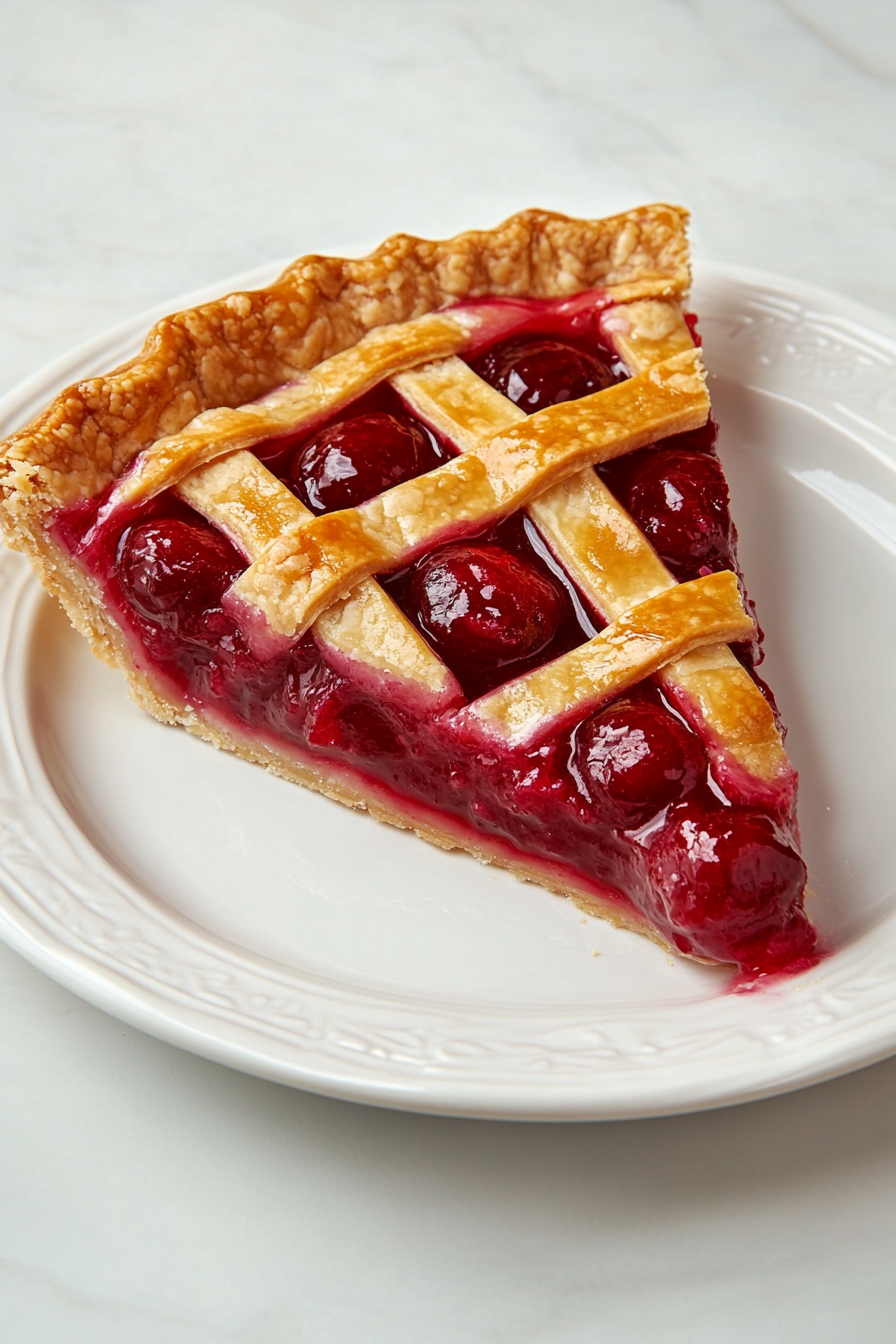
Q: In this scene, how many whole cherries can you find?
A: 7